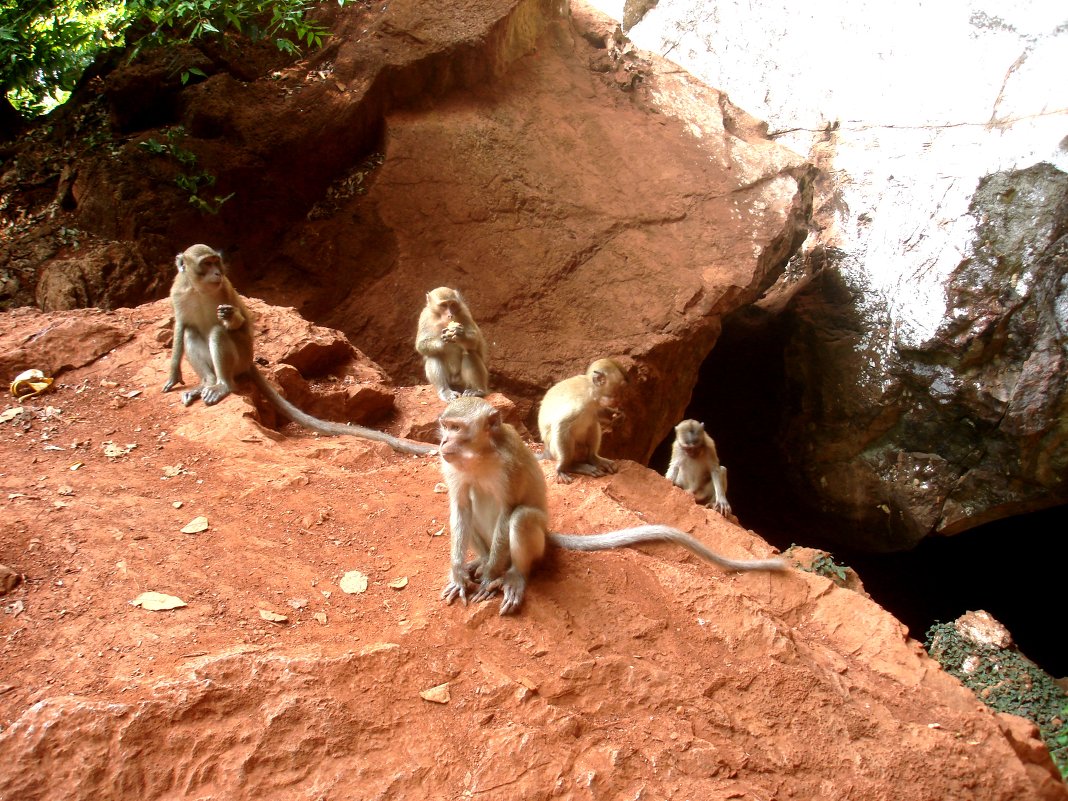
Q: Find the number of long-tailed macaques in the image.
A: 5